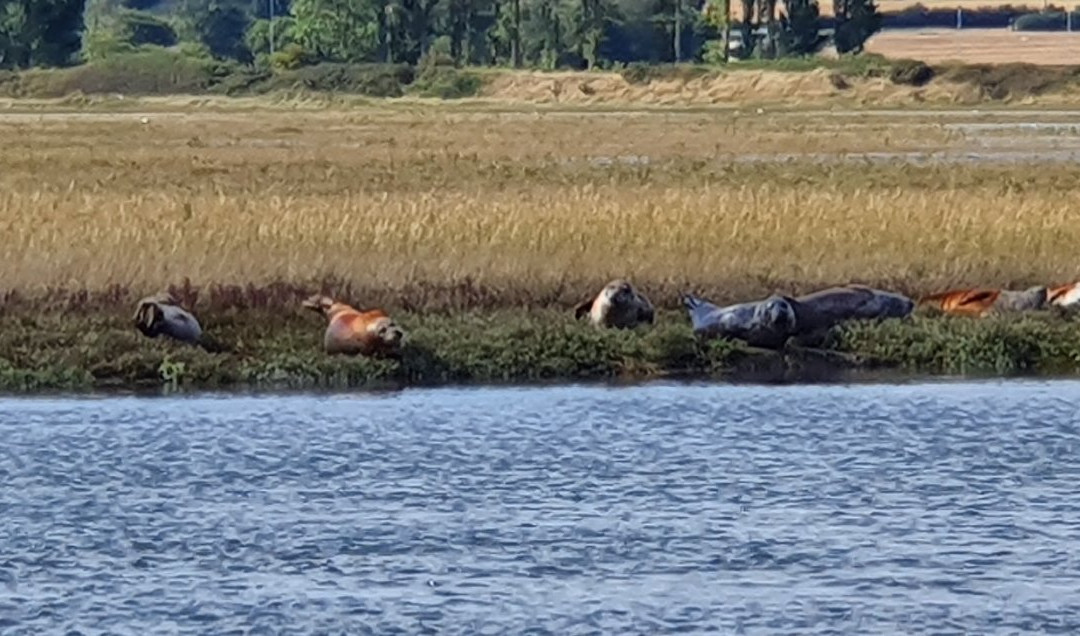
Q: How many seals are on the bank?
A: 7